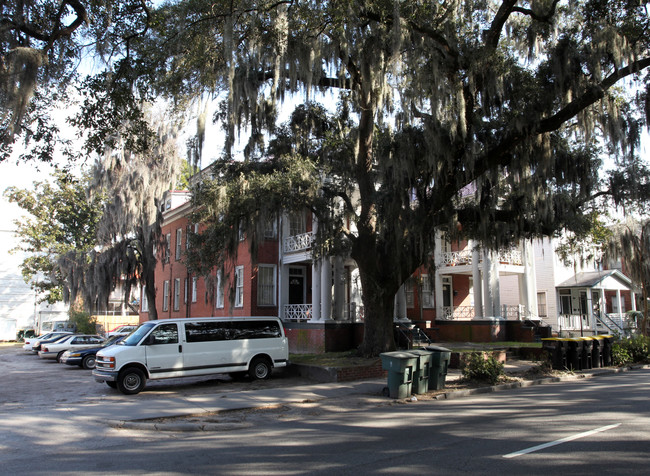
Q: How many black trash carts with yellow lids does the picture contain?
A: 5